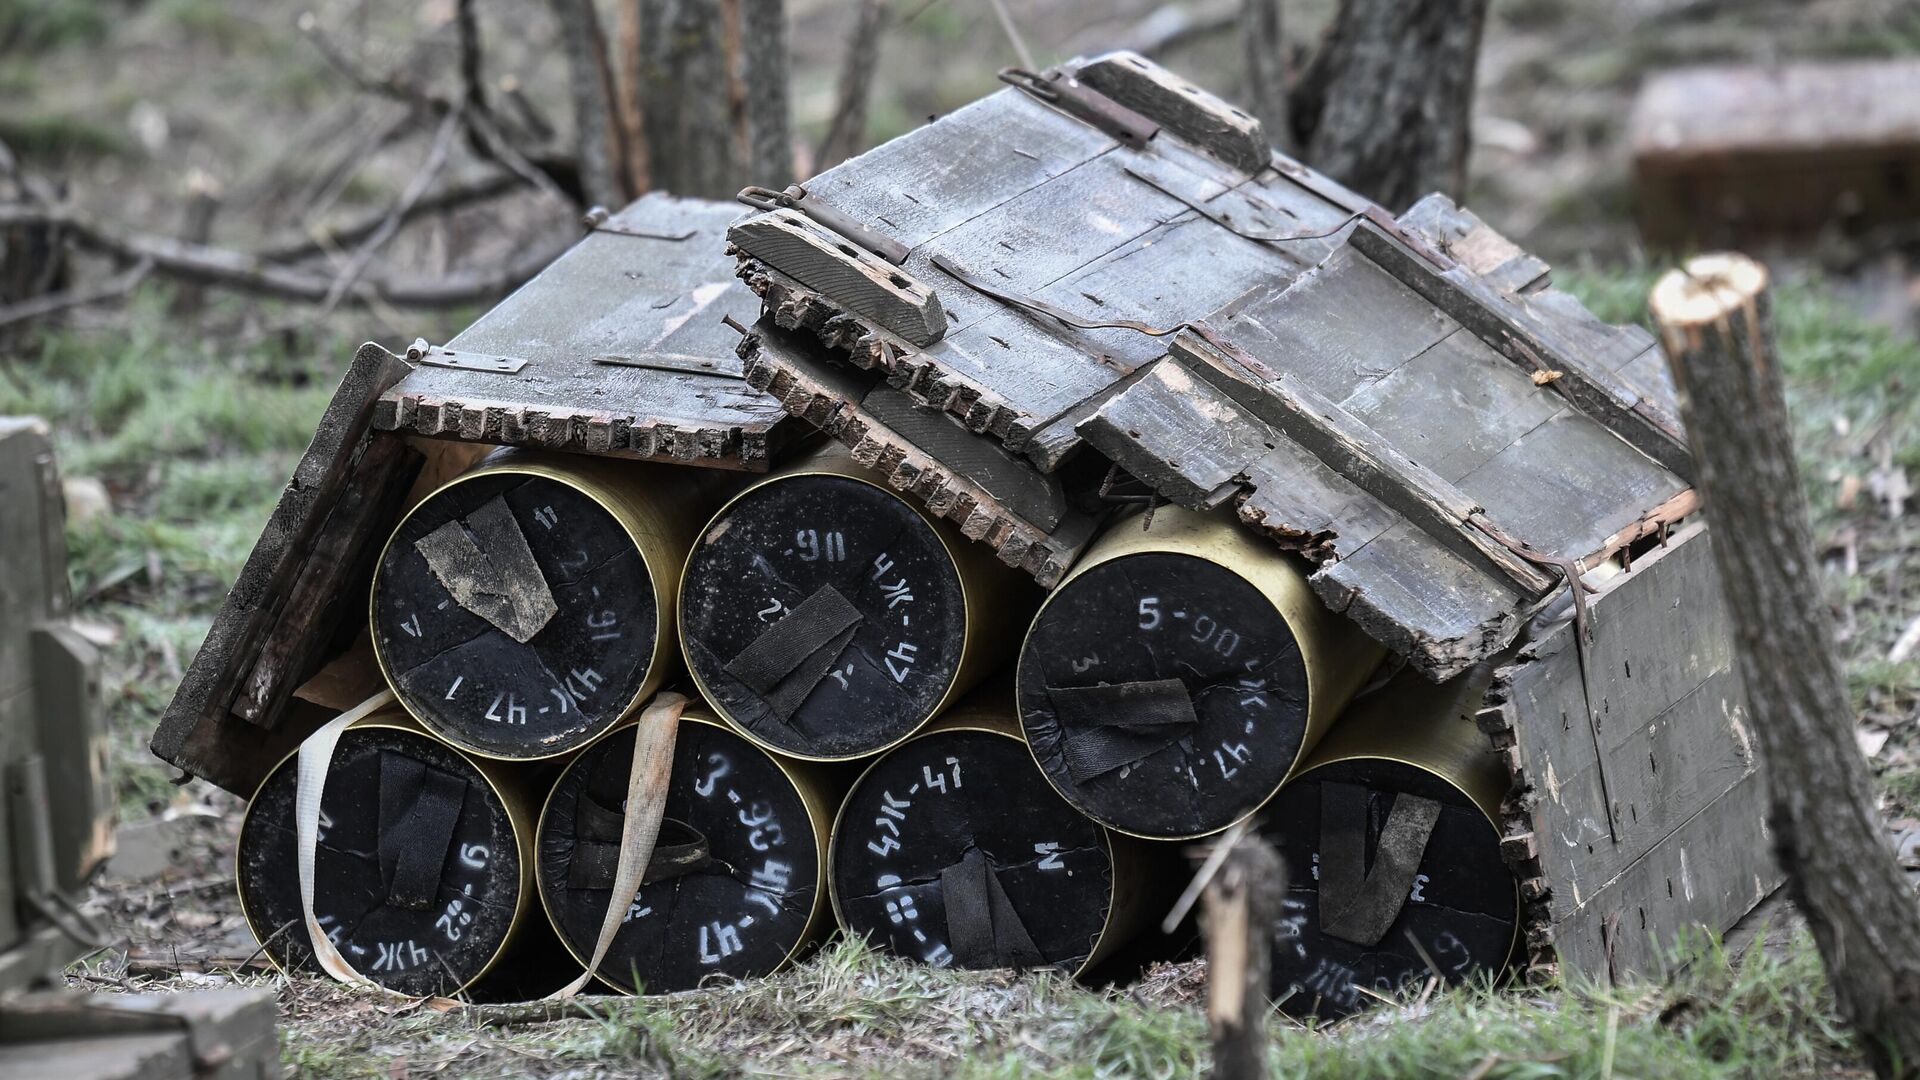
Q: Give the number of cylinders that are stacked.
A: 7